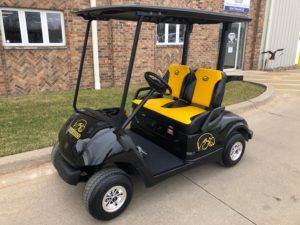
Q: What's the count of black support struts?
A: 4